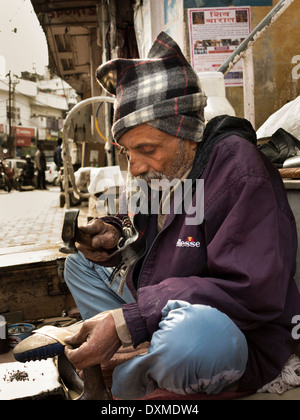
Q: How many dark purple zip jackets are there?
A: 1